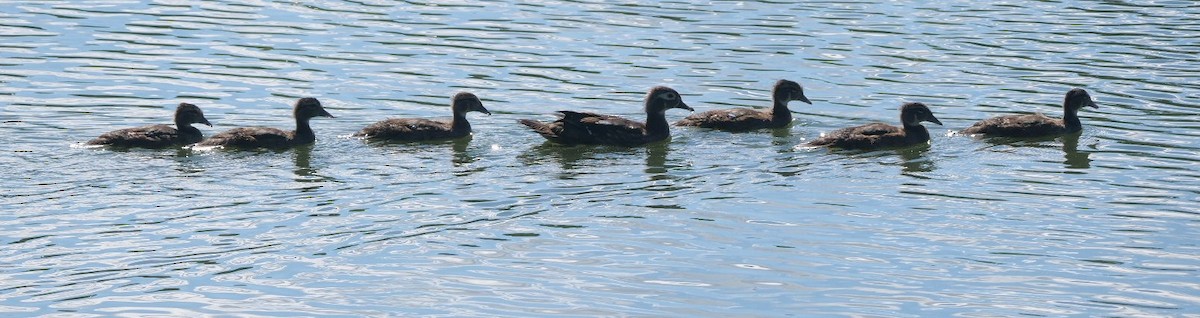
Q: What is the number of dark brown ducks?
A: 7